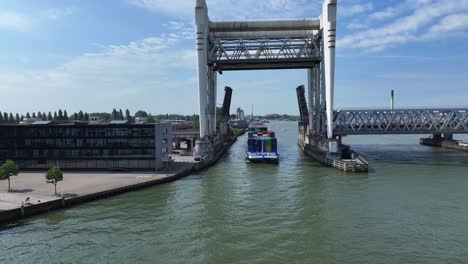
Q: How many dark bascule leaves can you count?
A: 2